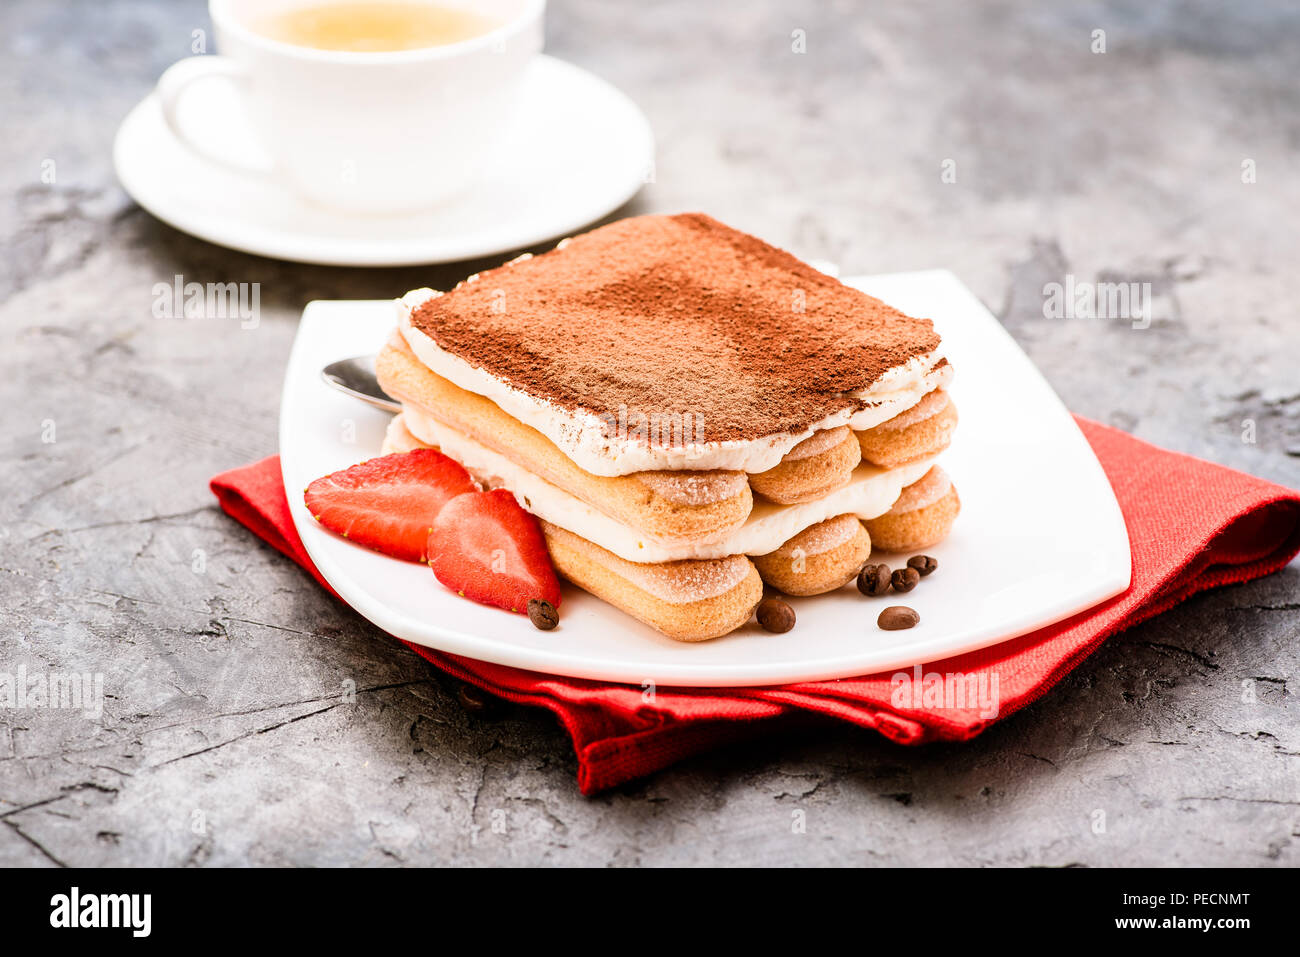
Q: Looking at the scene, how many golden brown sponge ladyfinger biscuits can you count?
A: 6